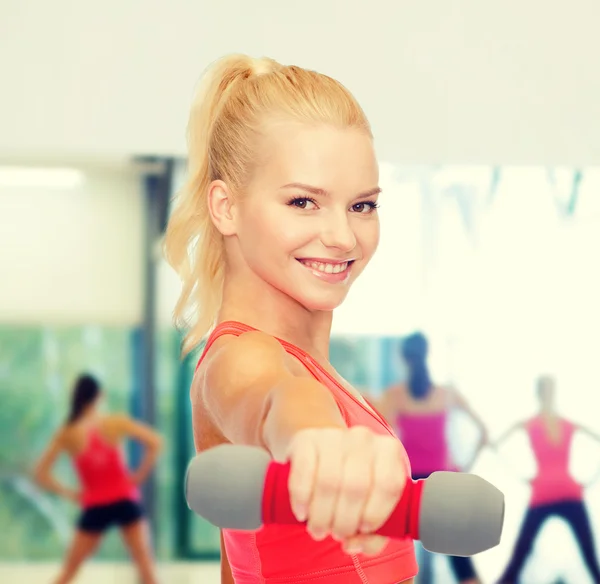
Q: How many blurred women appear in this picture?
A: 3